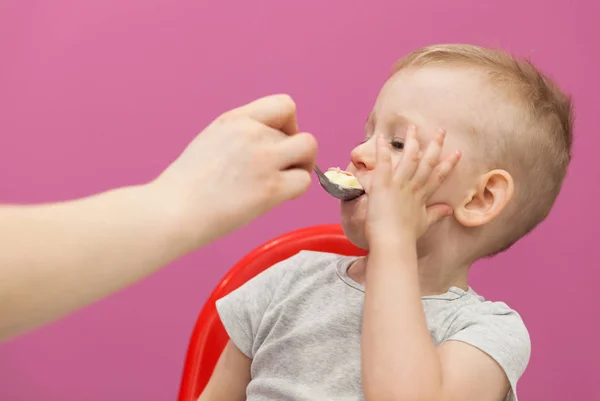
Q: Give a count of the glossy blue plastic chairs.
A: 0